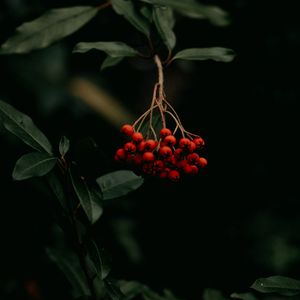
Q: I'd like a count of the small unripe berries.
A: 0